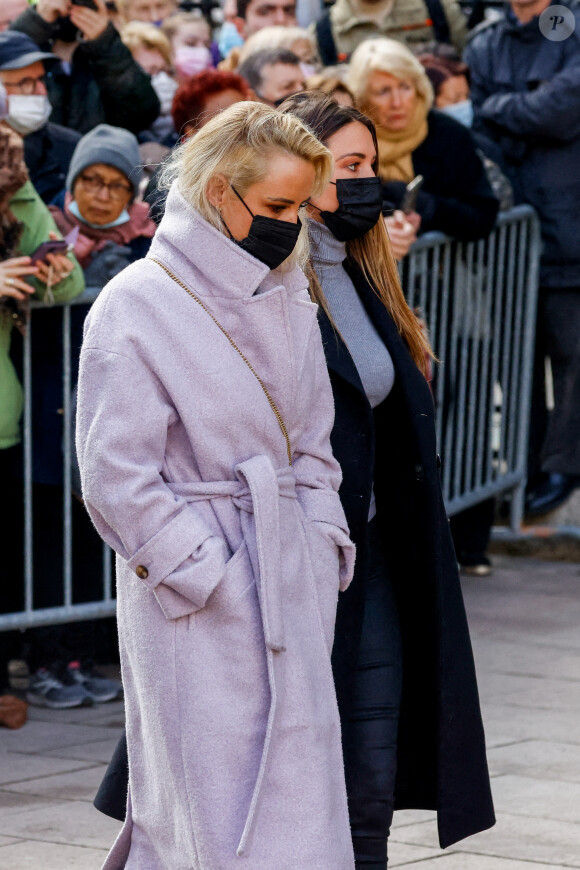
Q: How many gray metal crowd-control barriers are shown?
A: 2